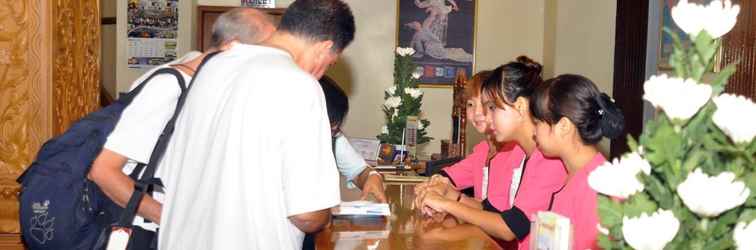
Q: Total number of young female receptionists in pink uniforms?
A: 3